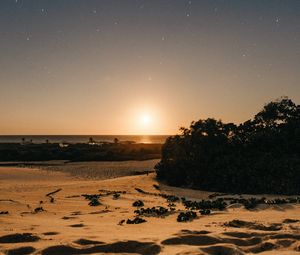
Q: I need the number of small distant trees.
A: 5